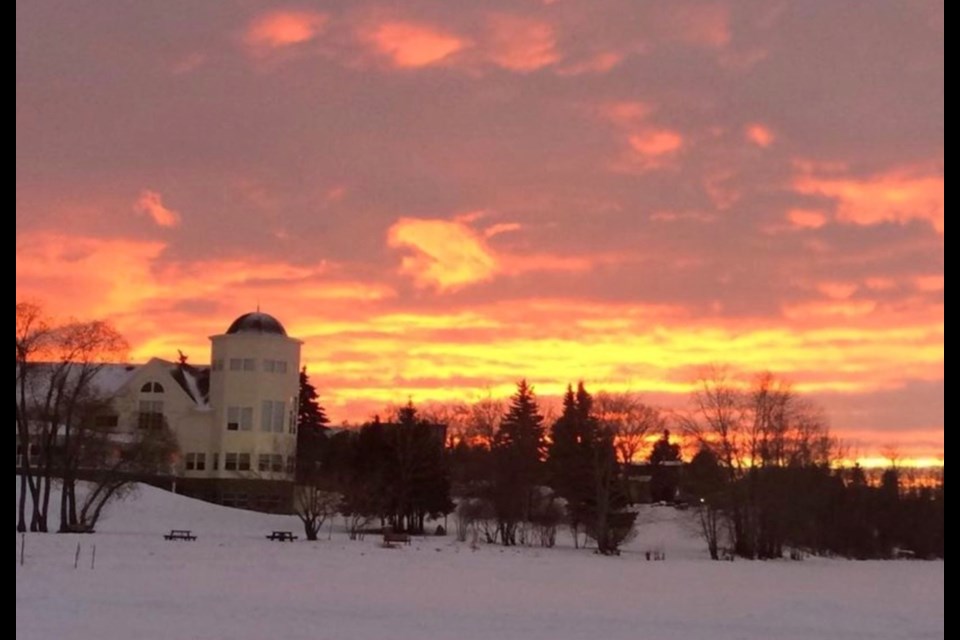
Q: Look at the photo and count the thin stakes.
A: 3